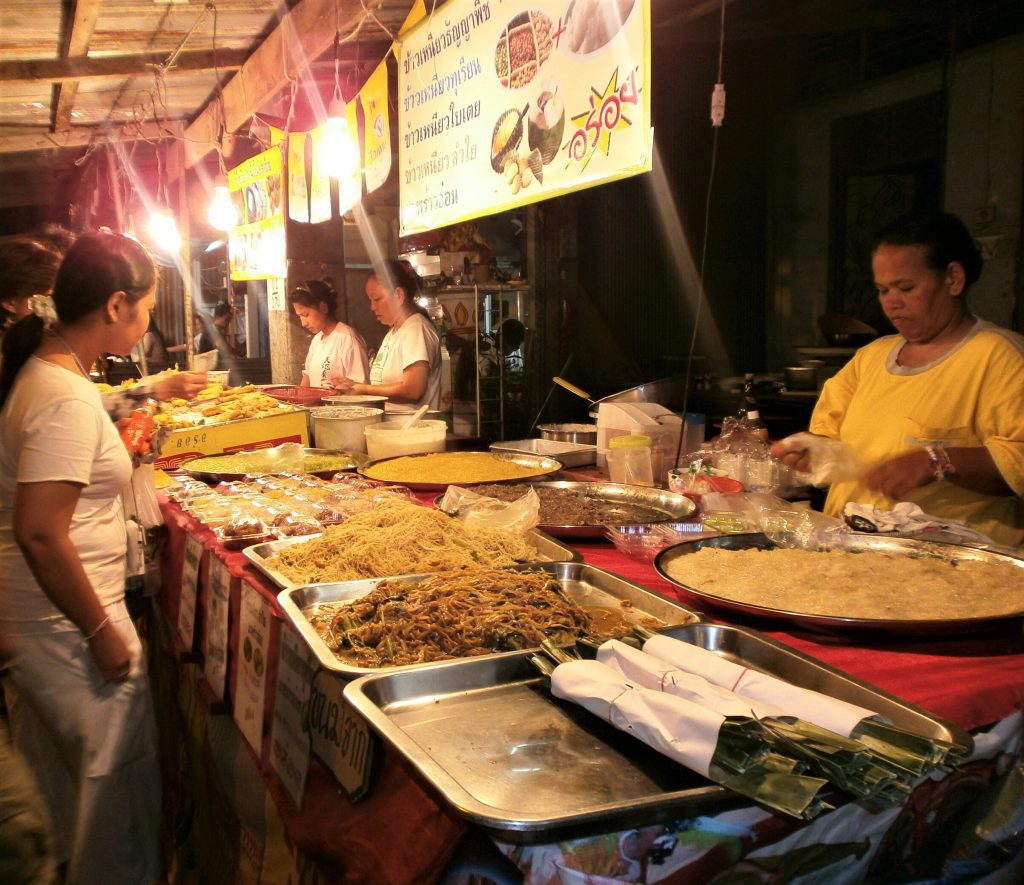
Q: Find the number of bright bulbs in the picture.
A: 3